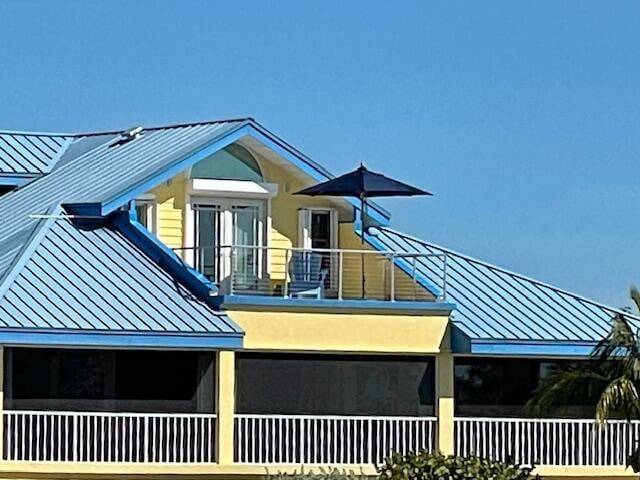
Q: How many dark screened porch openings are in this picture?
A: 3